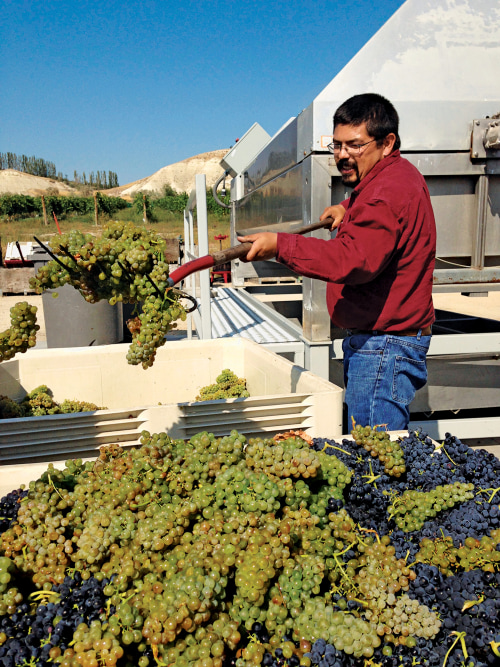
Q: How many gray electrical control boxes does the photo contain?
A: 1